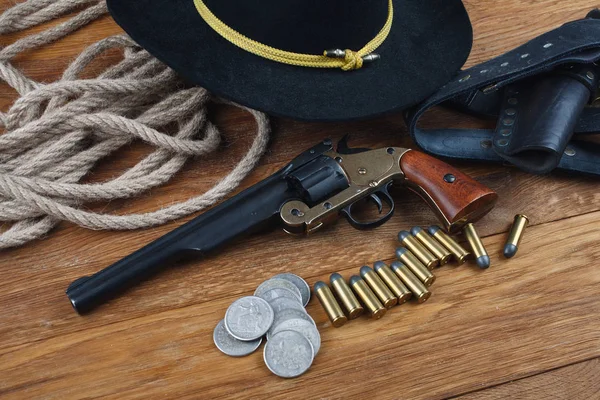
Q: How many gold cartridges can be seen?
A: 12